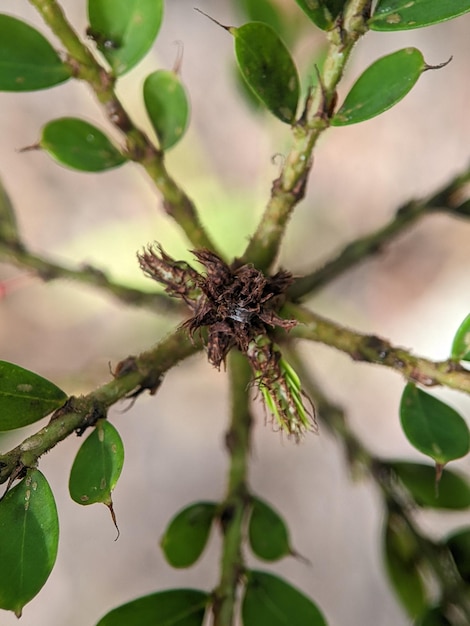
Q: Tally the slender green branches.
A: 8